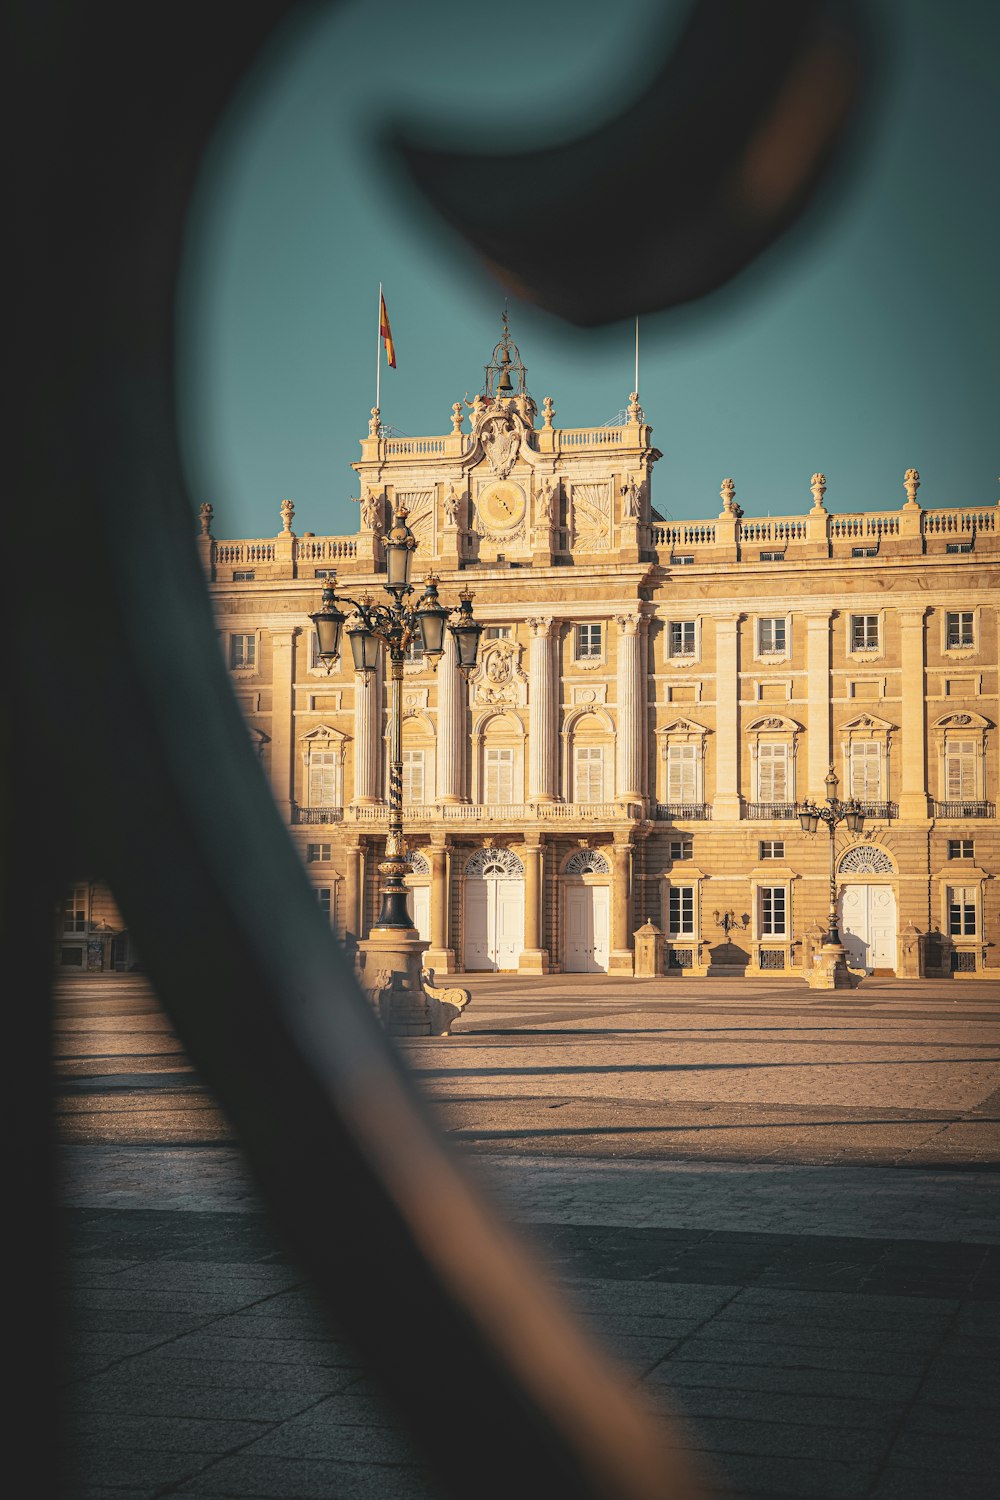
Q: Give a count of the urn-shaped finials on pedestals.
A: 9